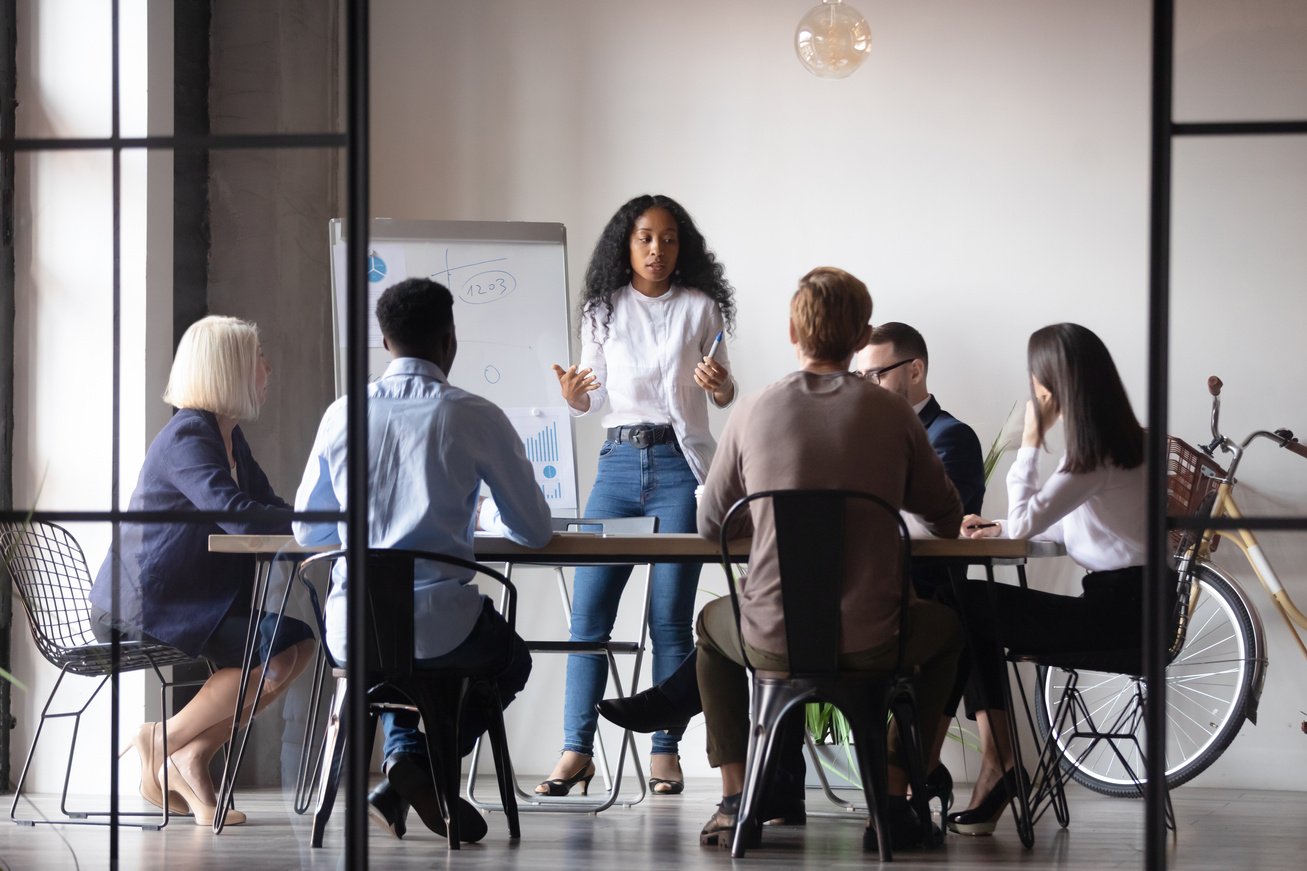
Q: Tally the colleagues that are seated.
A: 5